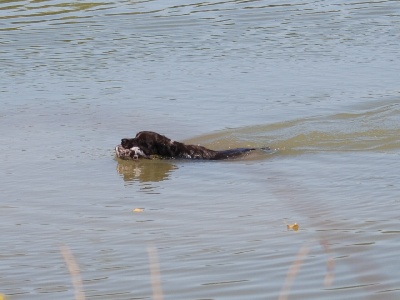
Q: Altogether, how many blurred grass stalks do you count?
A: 4